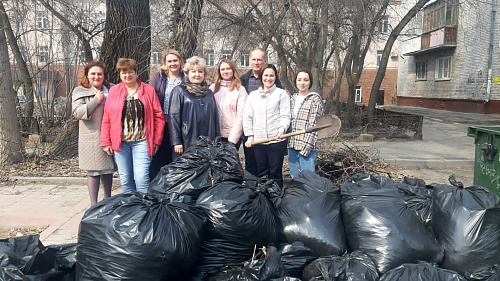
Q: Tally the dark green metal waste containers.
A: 1